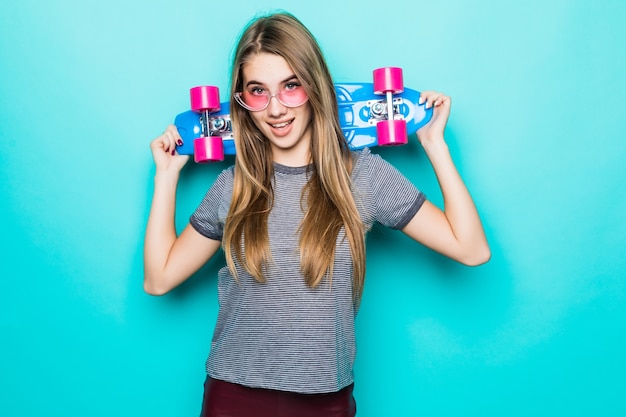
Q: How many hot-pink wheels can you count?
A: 4